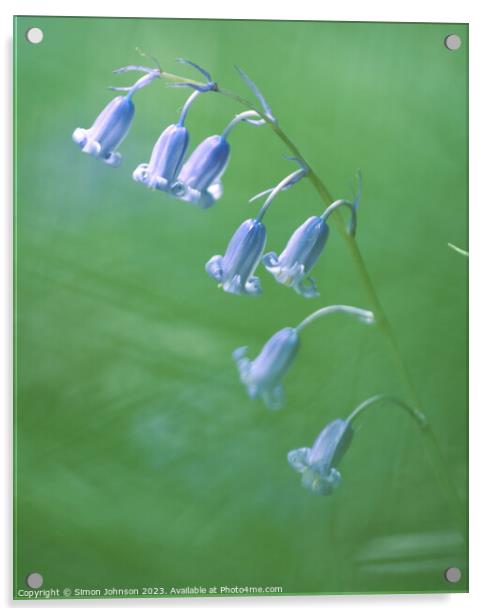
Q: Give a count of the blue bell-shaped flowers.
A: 7